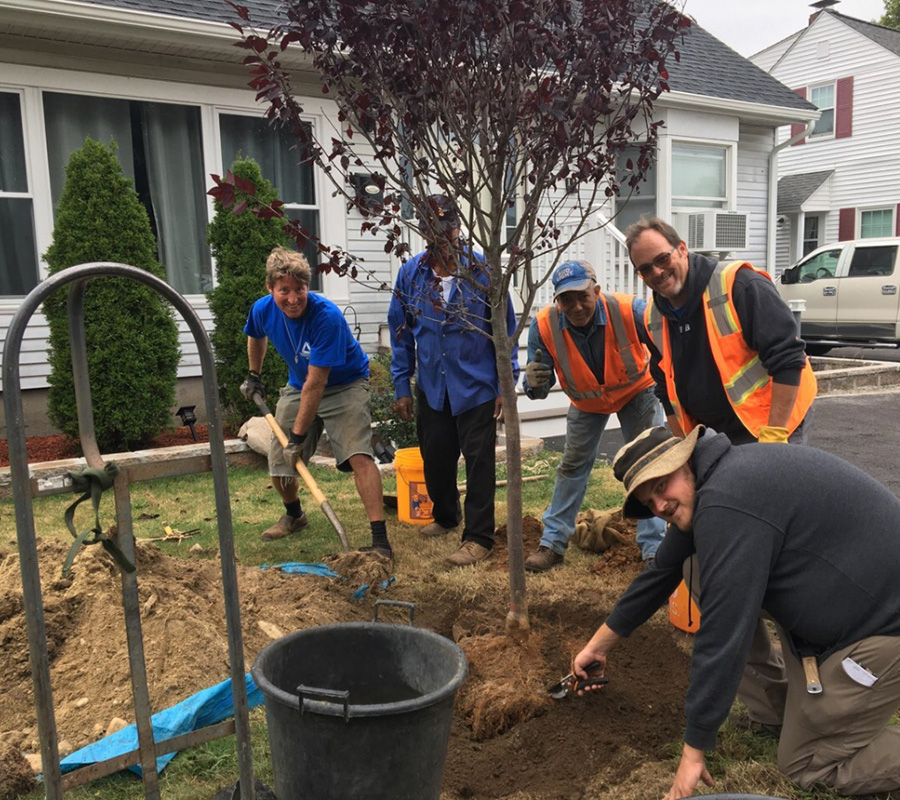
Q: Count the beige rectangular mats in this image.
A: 0